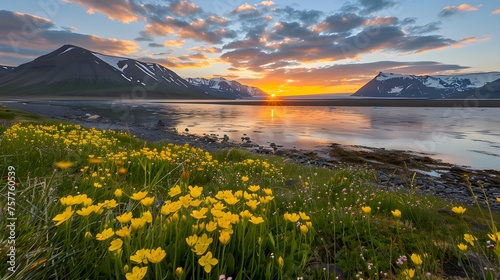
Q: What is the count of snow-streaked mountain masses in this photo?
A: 3